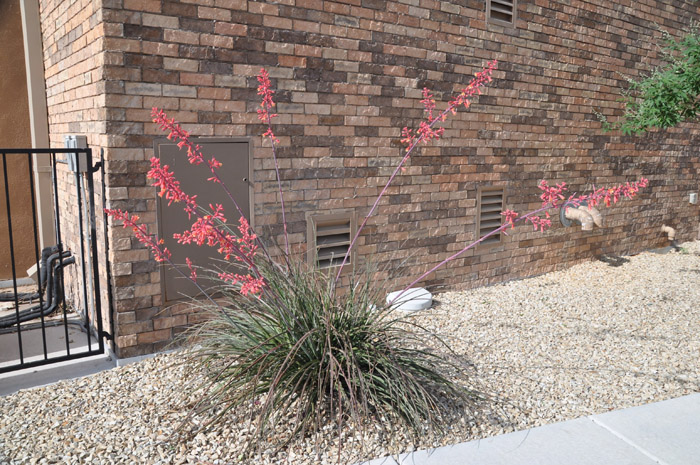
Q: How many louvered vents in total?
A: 3